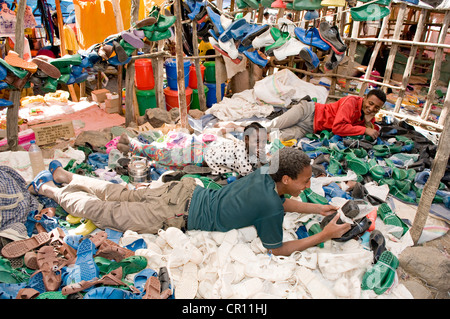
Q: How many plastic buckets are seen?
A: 8